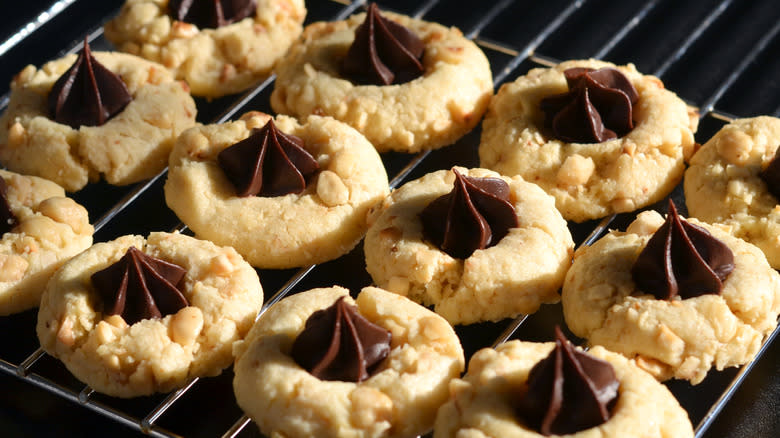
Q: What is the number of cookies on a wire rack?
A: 12